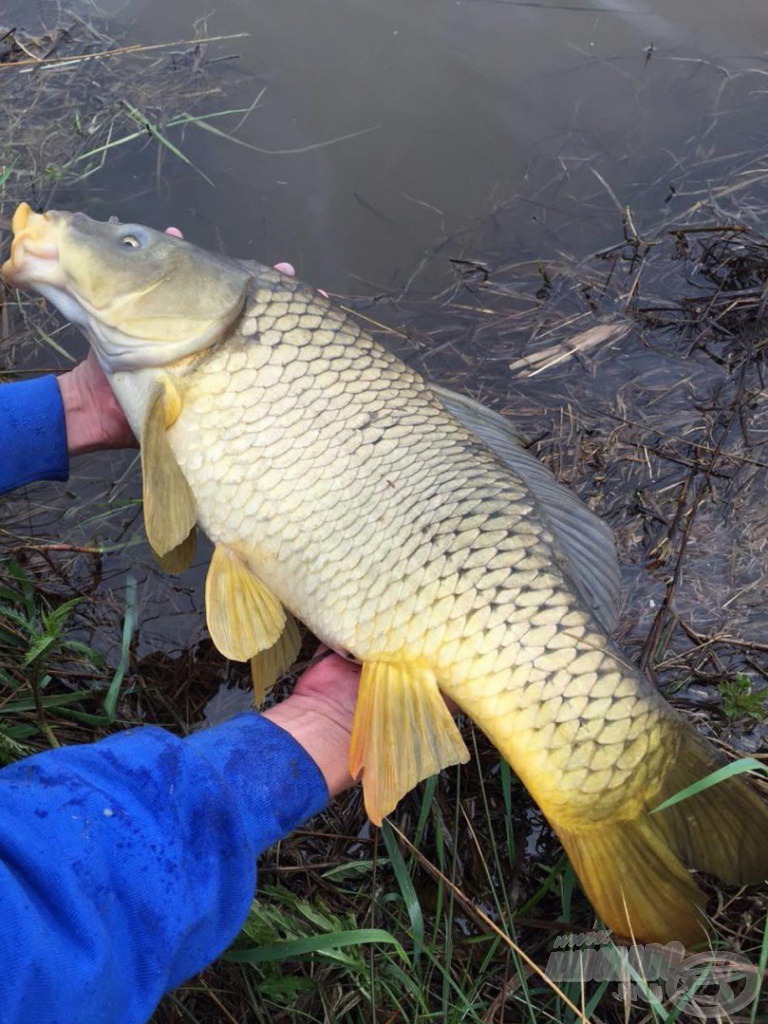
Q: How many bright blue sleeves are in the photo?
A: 2